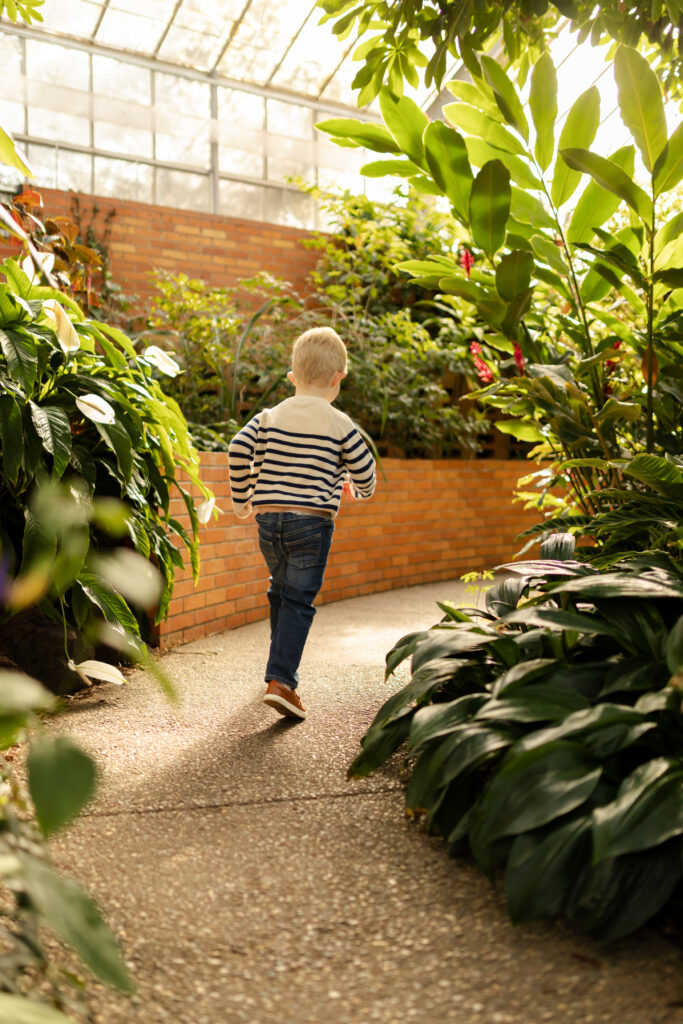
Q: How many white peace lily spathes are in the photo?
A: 6